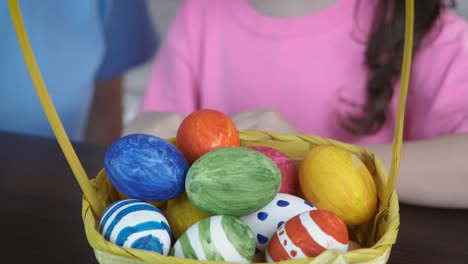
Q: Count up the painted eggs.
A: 10